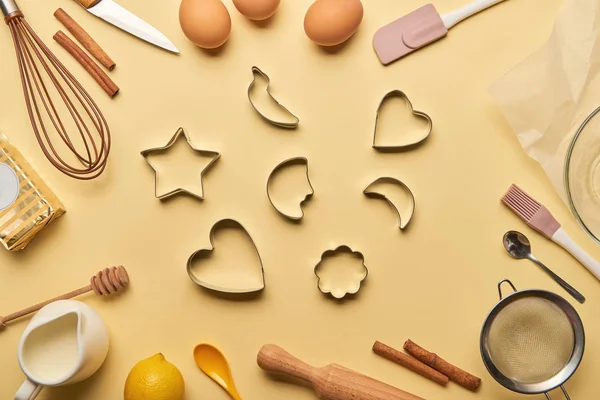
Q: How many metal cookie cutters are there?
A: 7